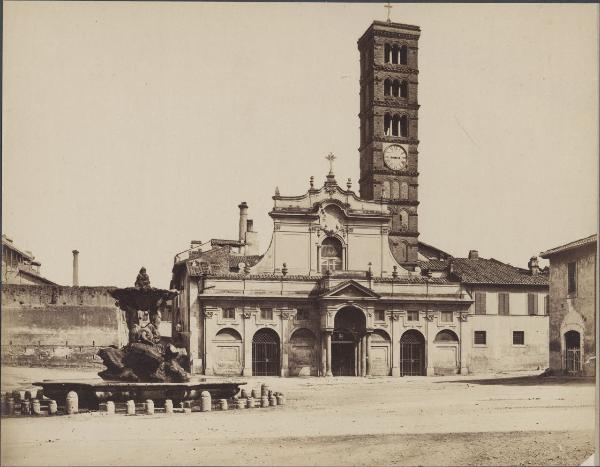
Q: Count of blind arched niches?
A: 4